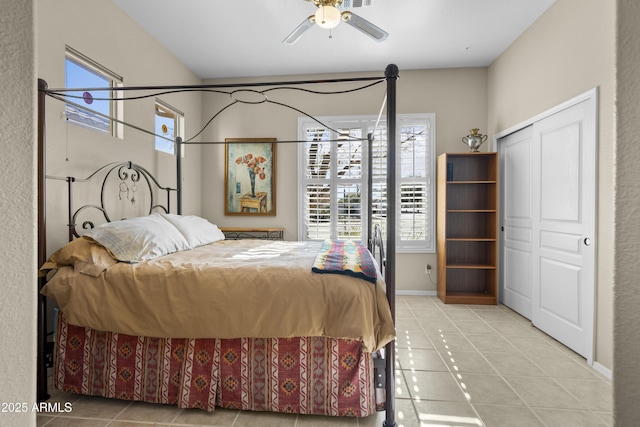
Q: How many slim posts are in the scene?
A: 4